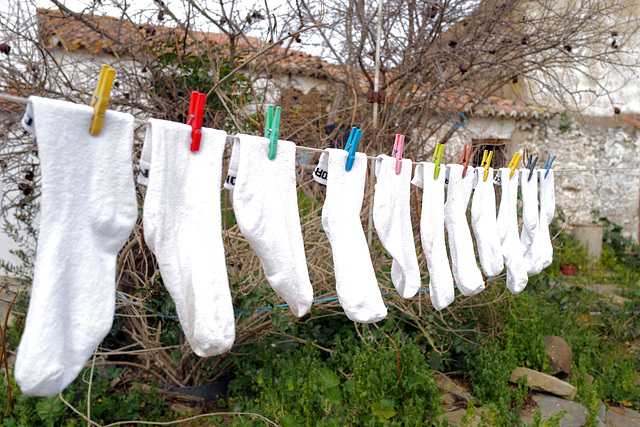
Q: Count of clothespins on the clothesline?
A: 11